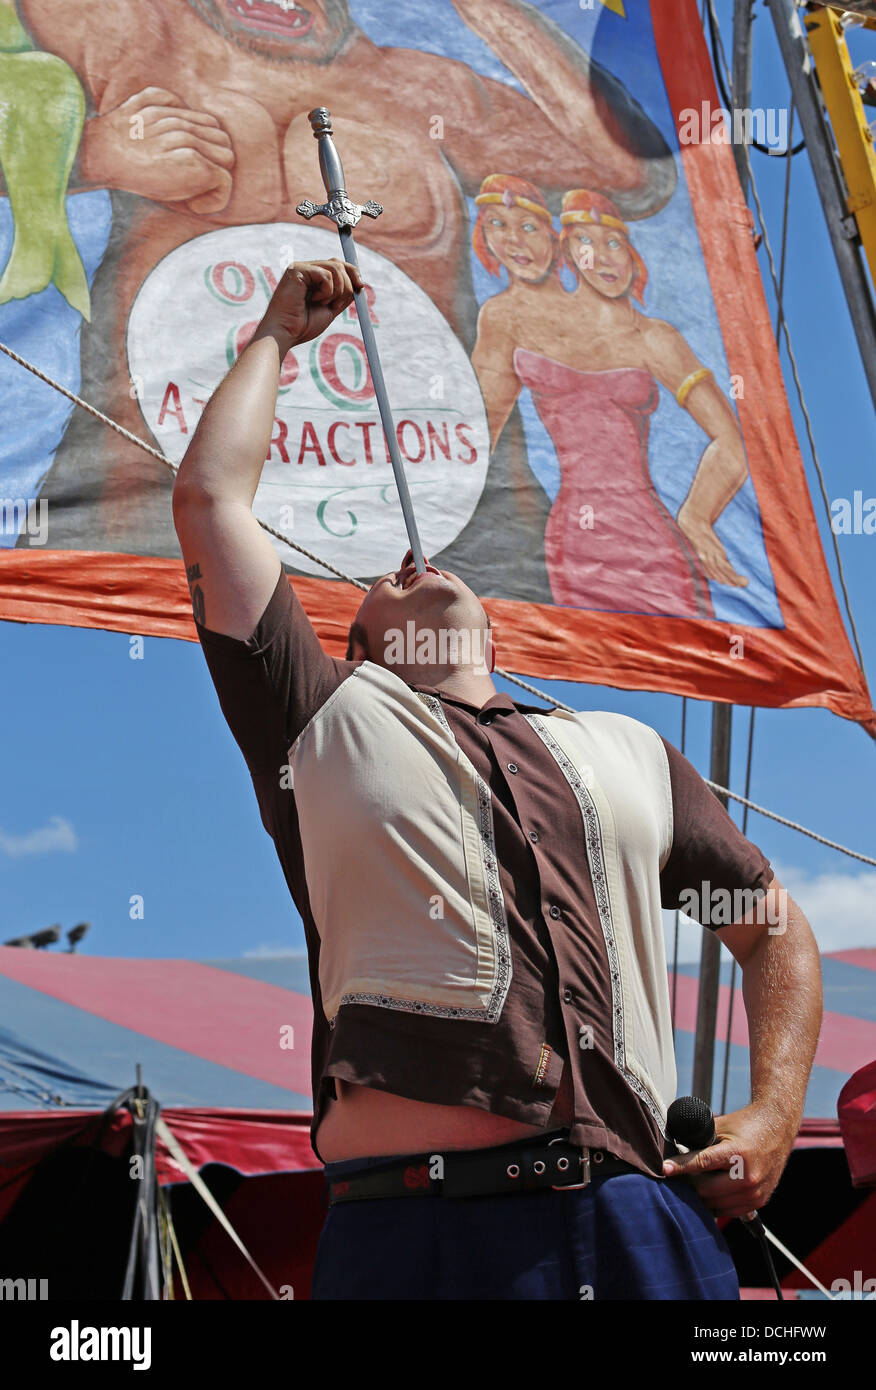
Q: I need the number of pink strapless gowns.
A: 1